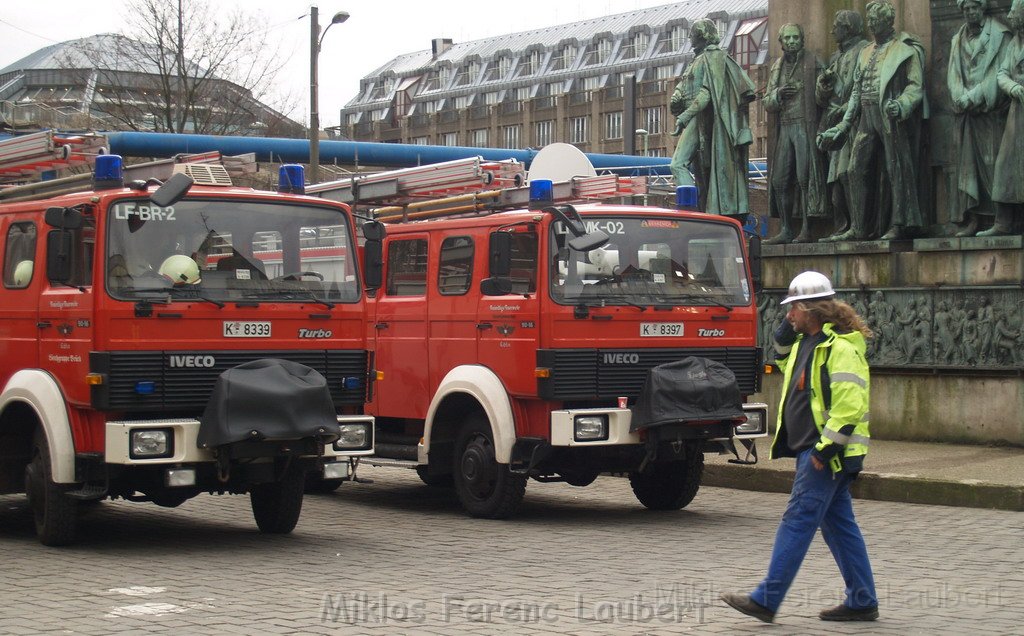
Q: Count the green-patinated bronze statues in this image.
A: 6